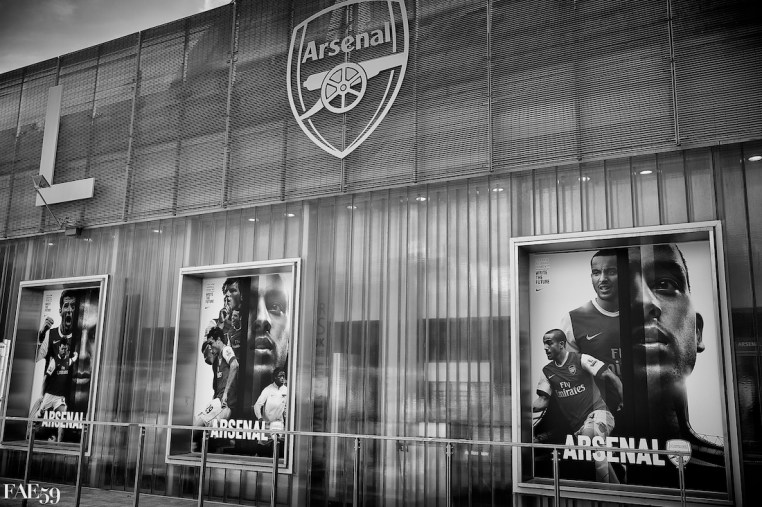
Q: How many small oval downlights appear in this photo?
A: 11